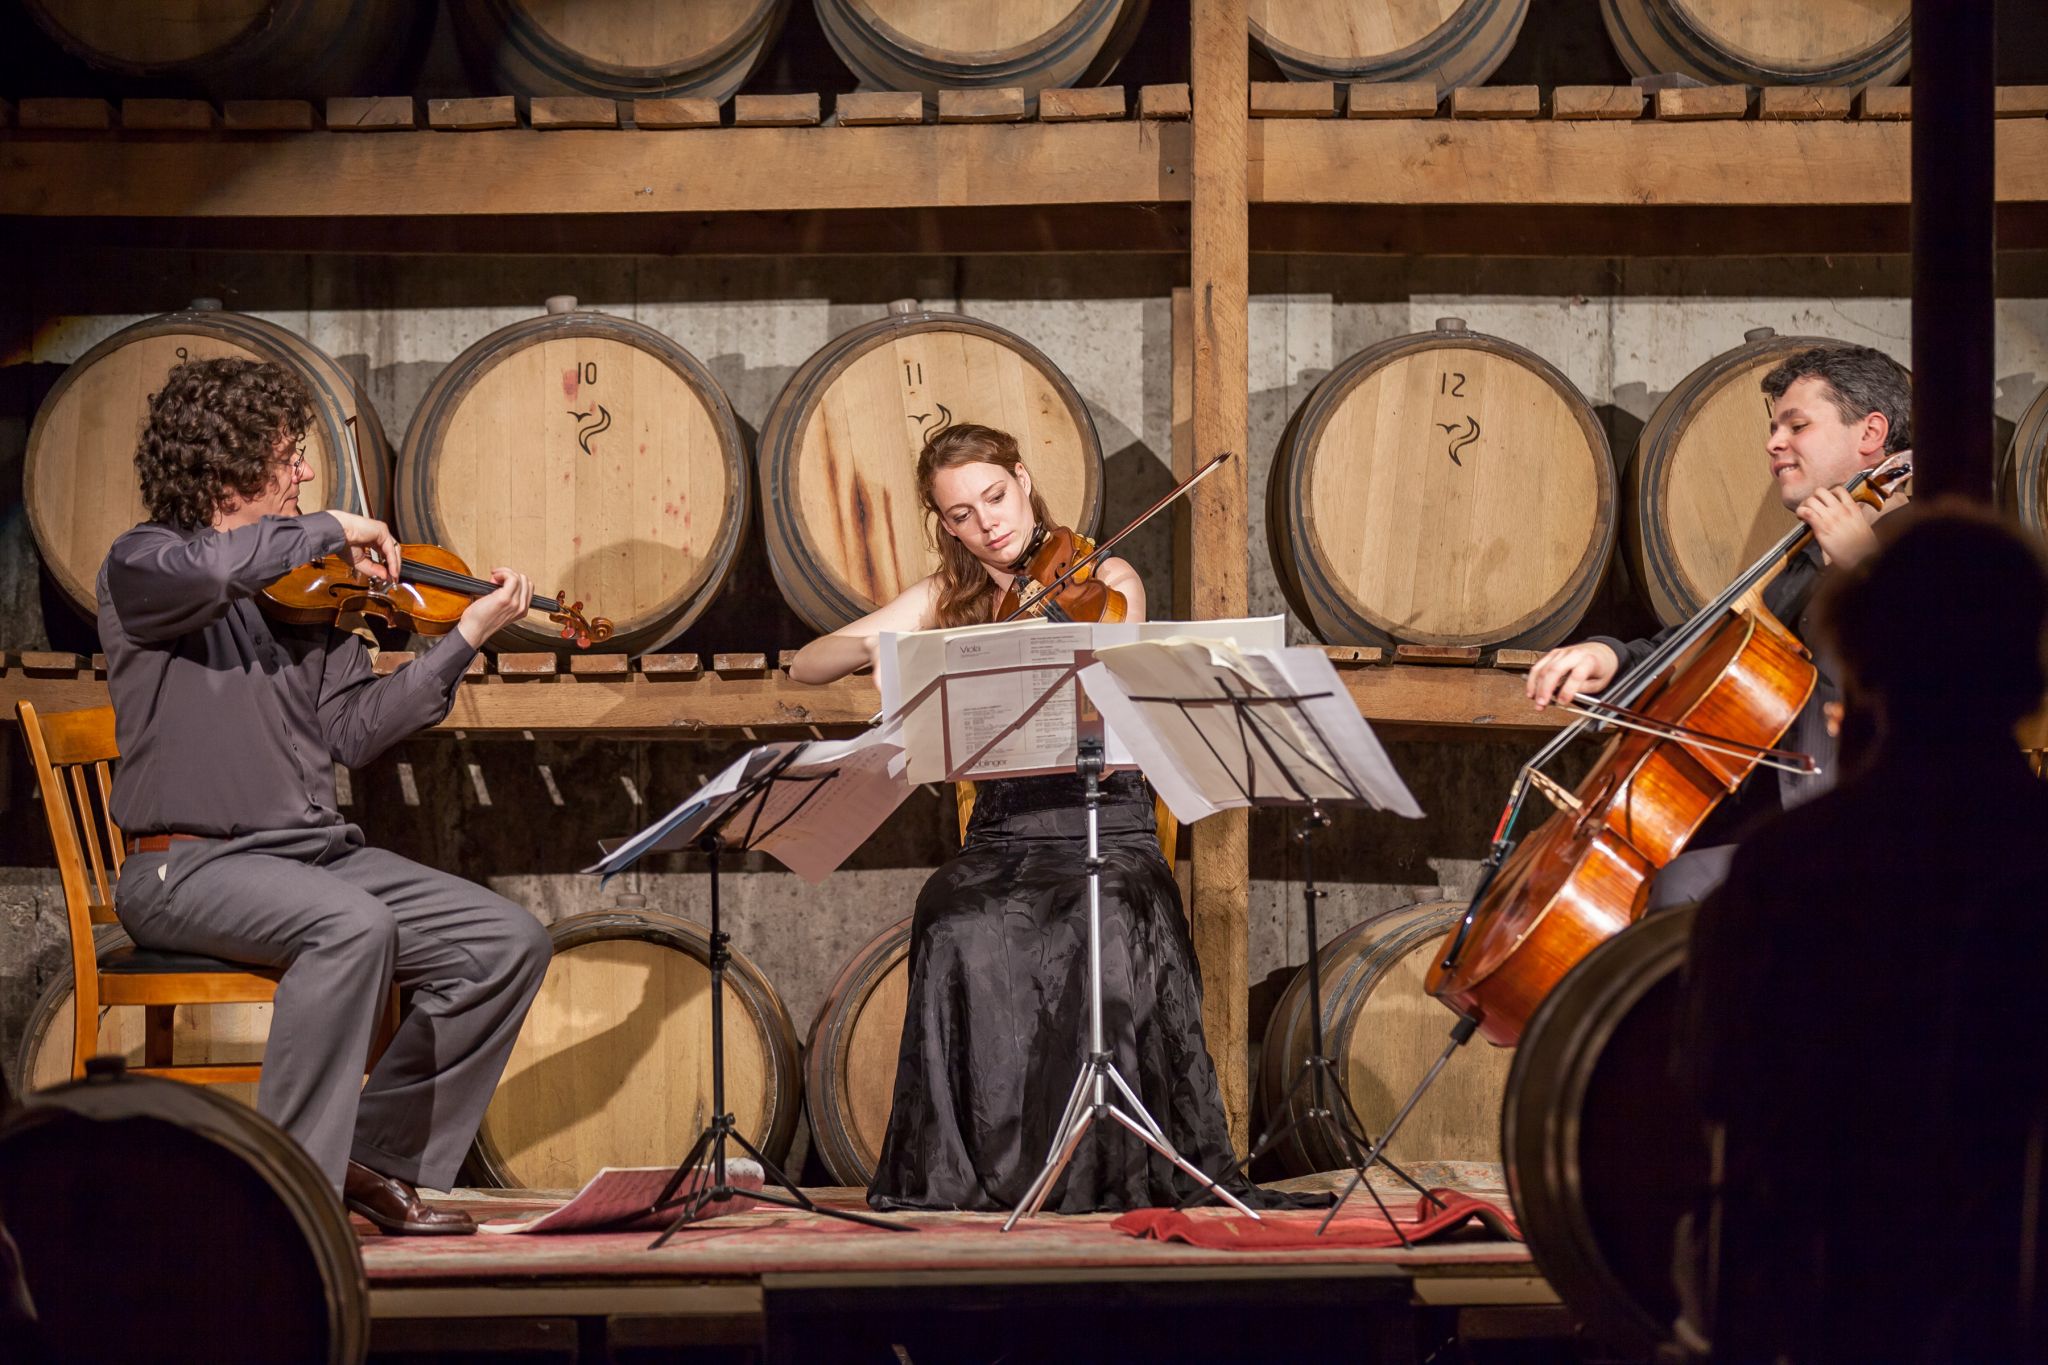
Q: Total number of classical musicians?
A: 3